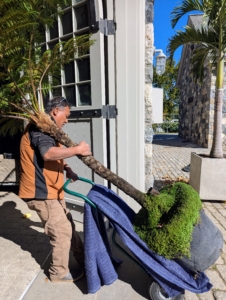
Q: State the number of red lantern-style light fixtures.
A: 0